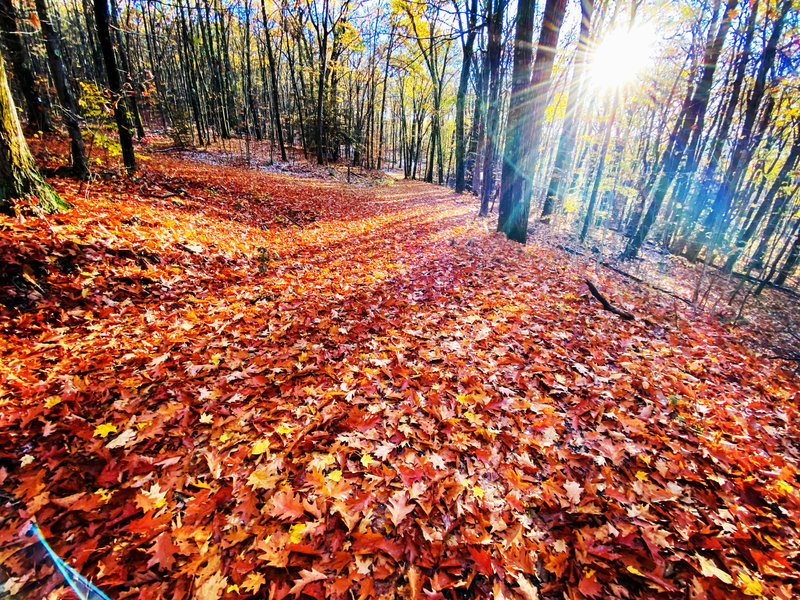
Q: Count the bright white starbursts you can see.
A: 1